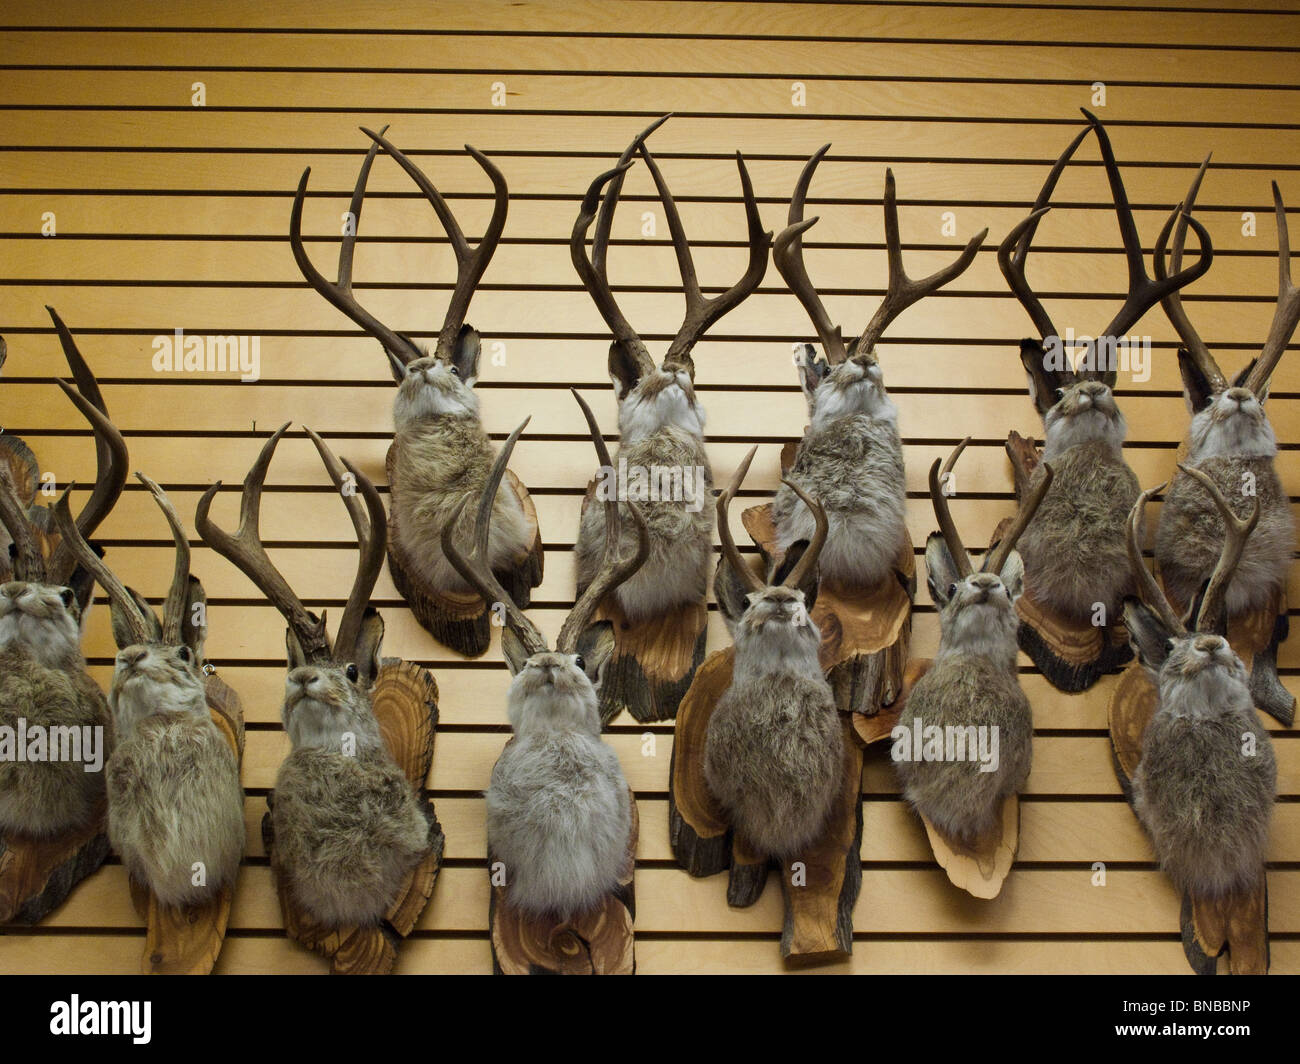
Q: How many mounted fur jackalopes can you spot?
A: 12